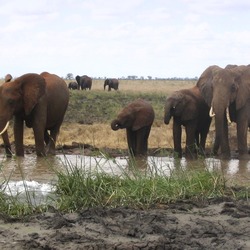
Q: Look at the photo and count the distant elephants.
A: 3